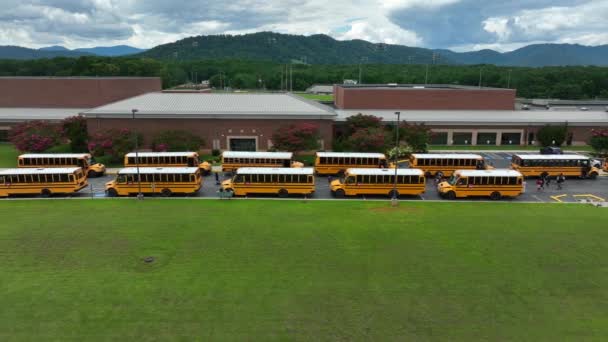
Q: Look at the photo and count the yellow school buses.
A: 11